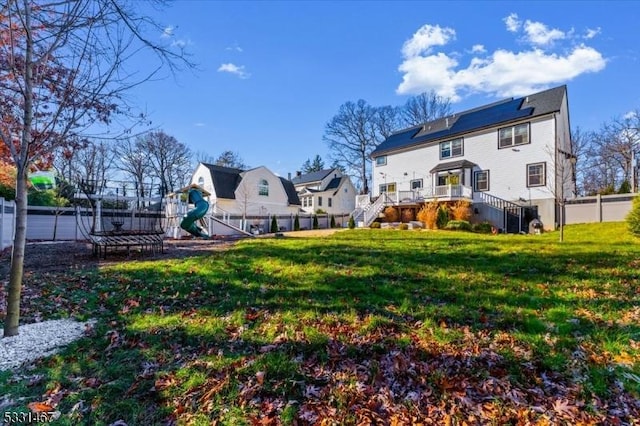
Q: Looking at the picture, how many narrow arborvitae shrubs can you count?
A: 5